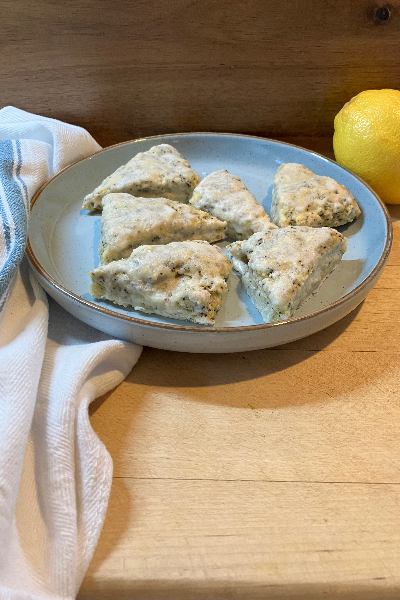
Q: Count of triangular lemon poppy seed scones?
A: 6